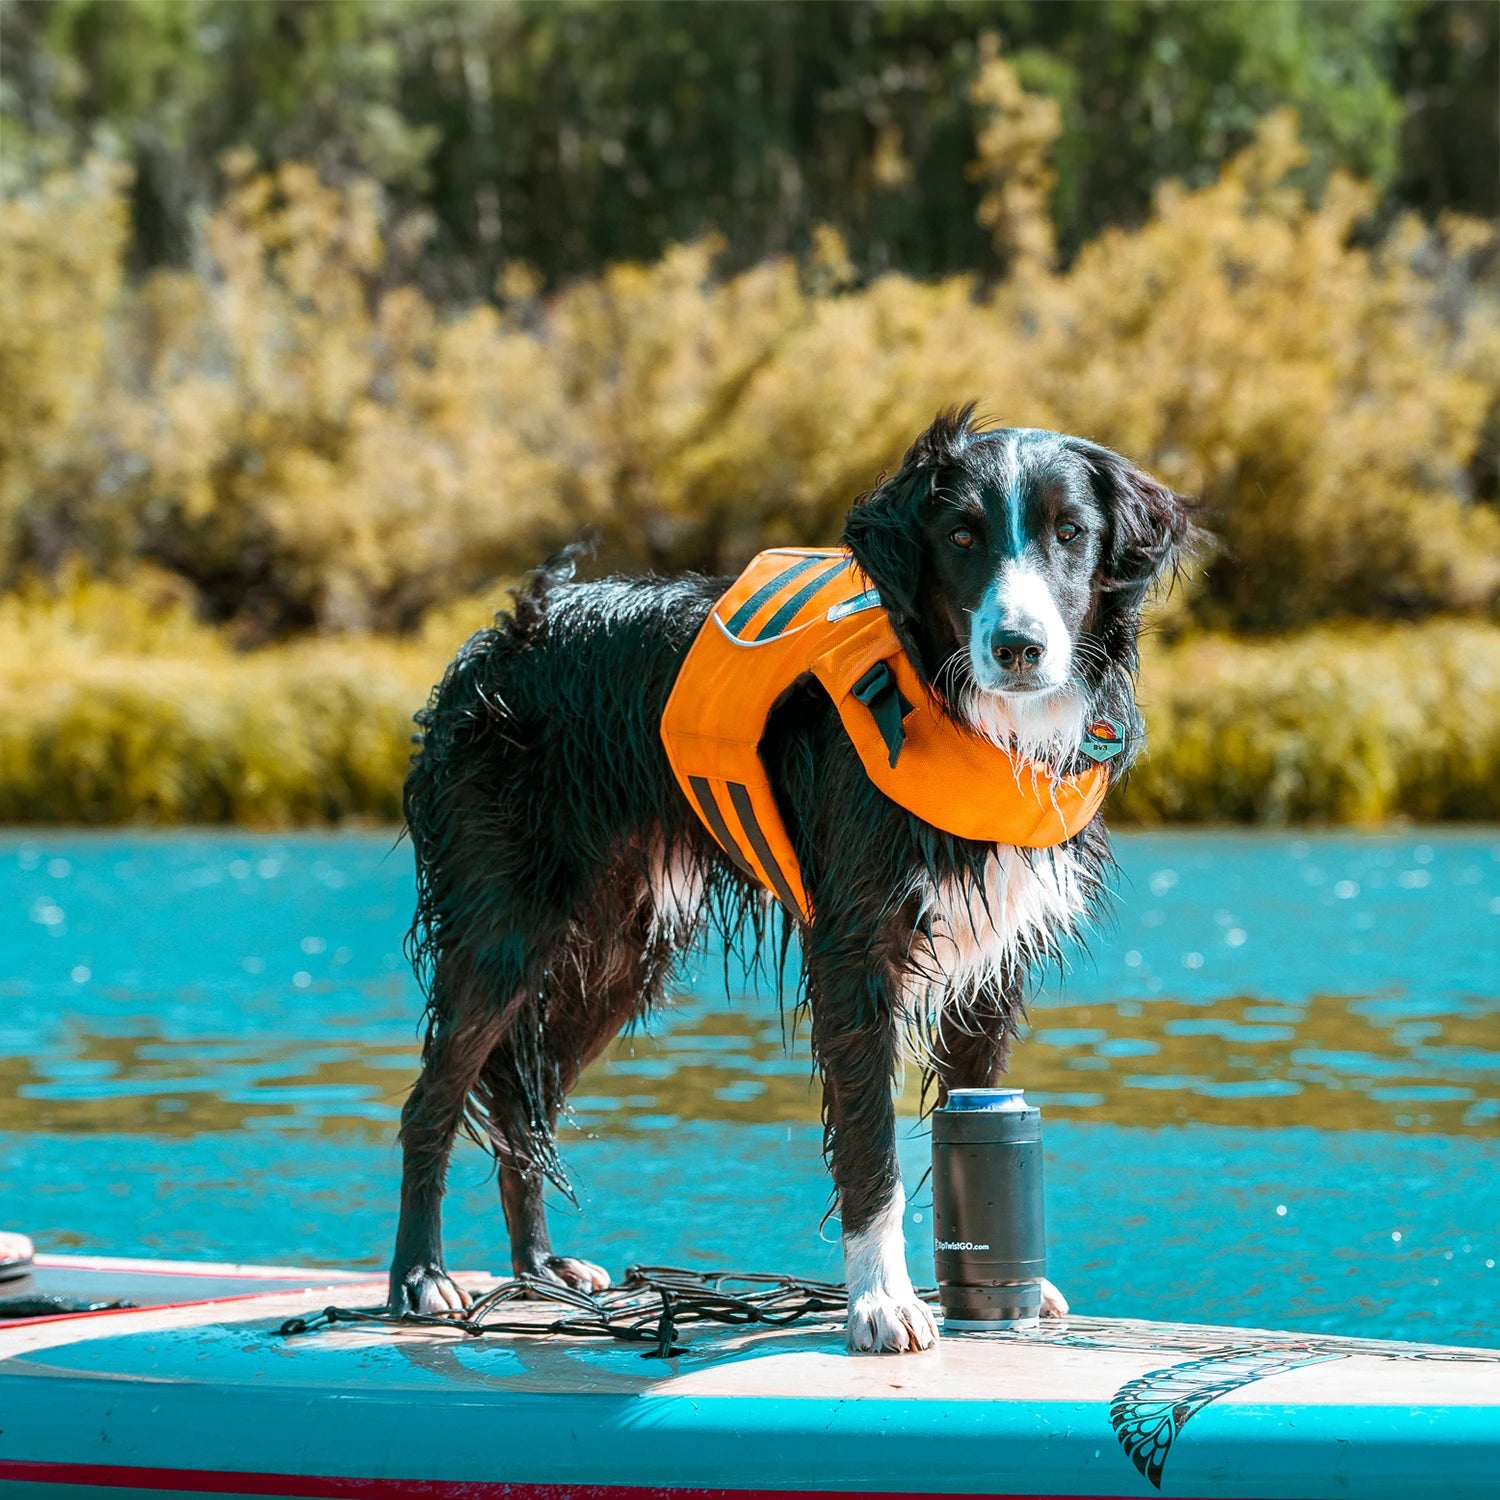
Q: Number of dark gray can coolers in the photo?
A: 1